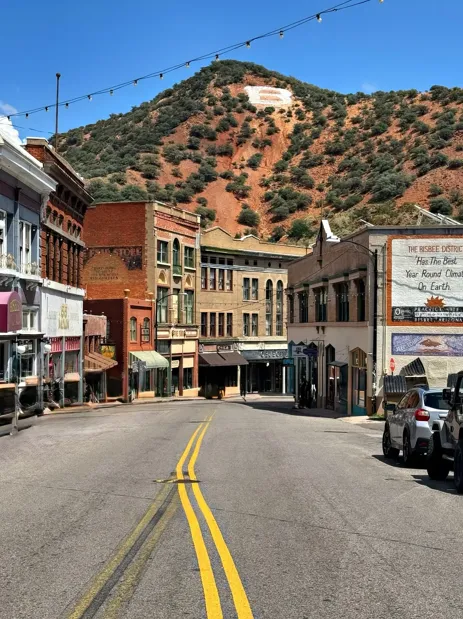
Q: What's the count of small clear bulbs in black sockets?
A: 14